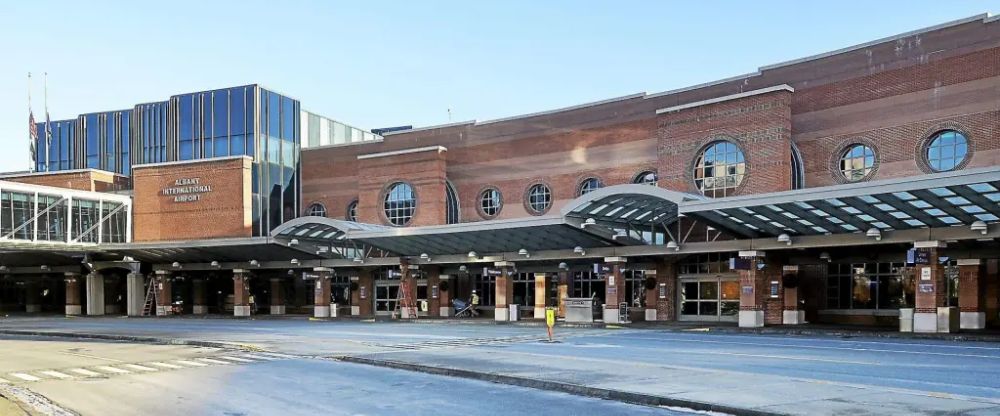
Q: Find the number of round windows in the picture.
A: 10